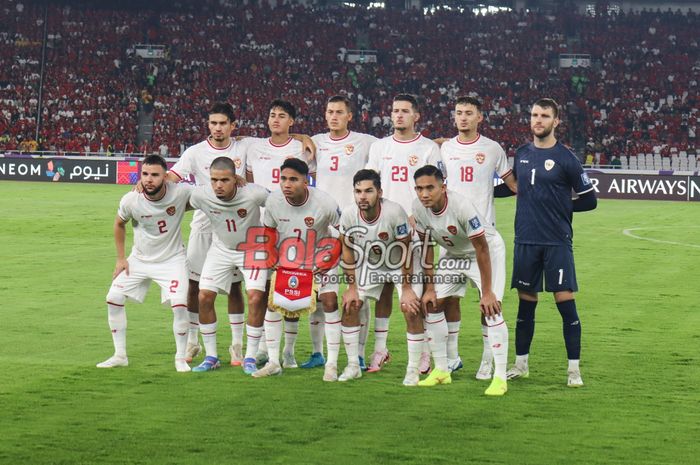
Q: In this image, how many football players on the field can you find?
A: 11